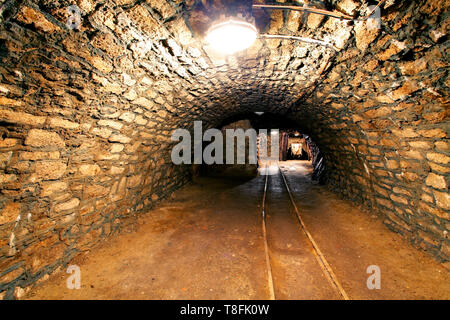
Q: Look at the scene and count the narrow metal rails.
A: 2